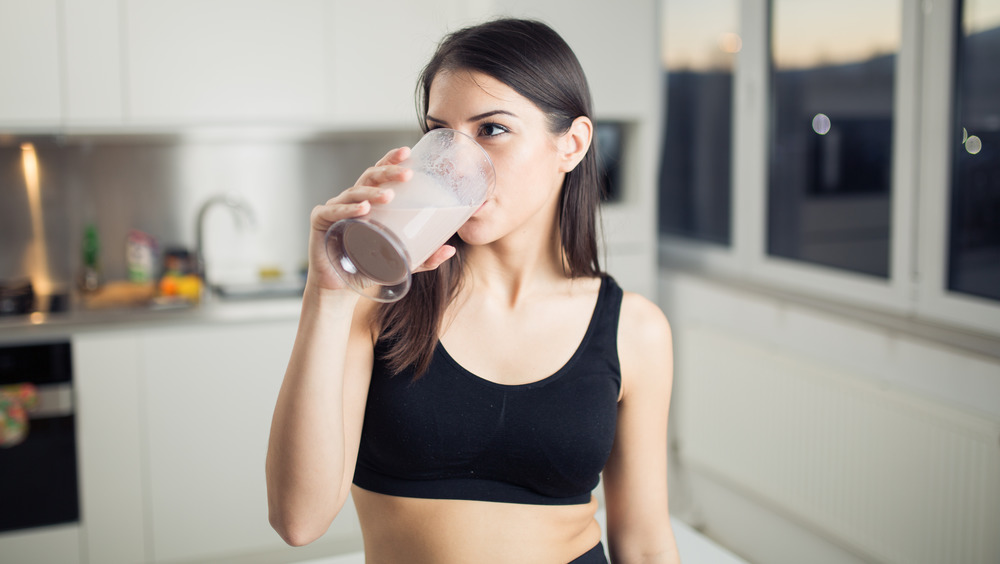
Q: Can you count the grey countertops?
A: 1